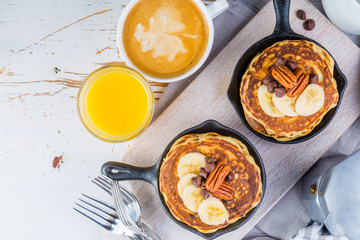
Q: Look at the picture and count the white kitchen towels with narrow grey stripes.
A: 1